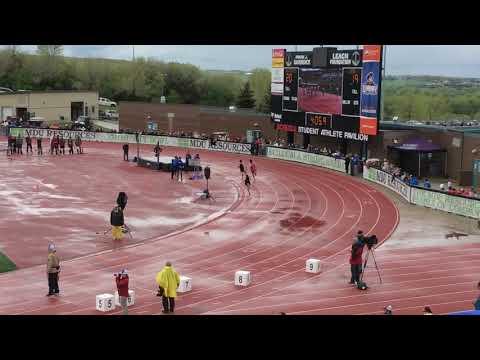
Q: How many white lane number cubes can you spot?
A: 5